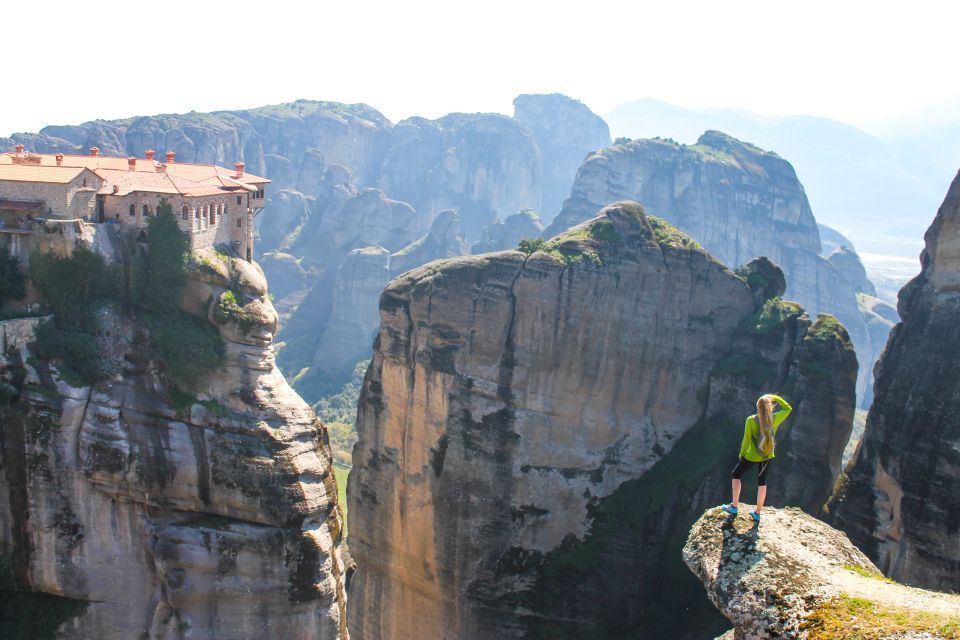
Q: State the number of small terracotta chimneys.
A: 7